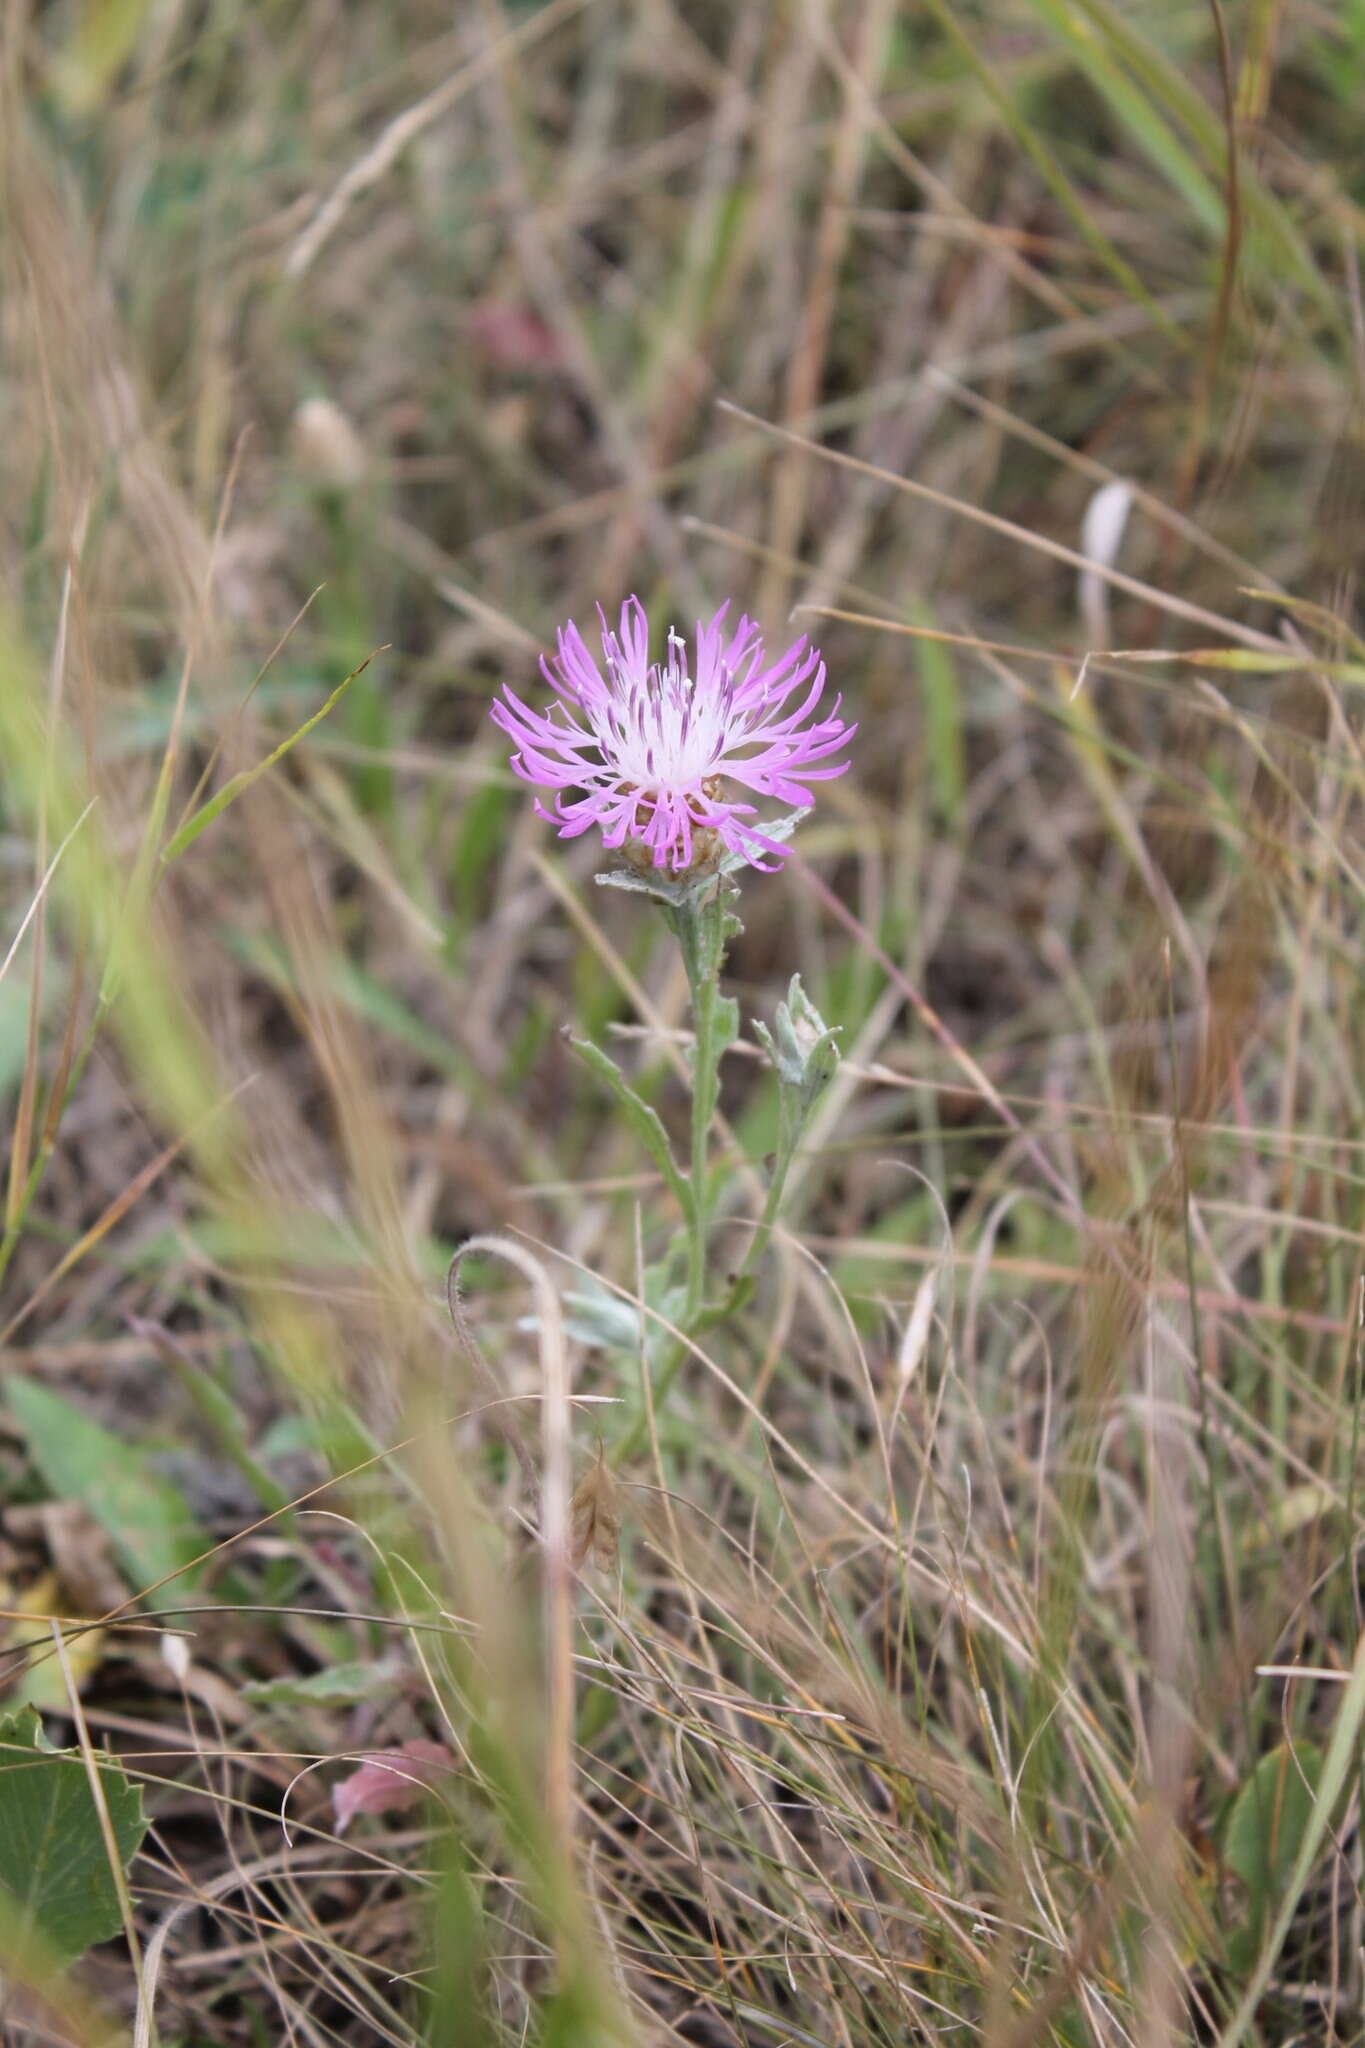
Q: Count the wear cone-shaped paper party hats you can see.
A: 0